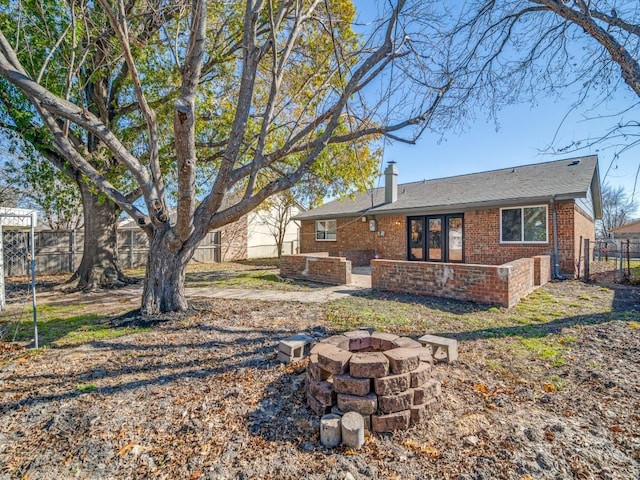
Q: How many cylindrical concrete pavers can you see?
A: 2